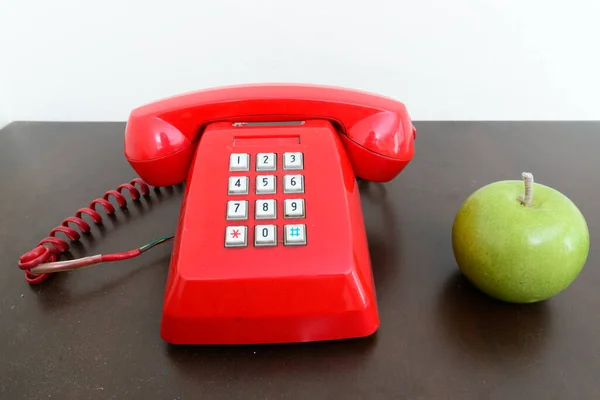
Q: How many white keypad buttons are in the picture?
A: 12